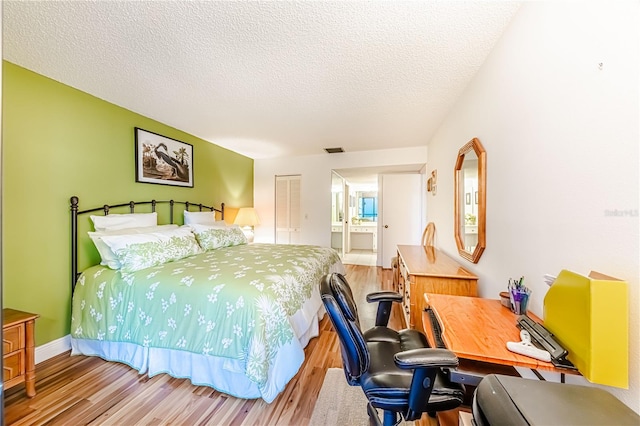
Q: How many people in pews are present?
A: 0